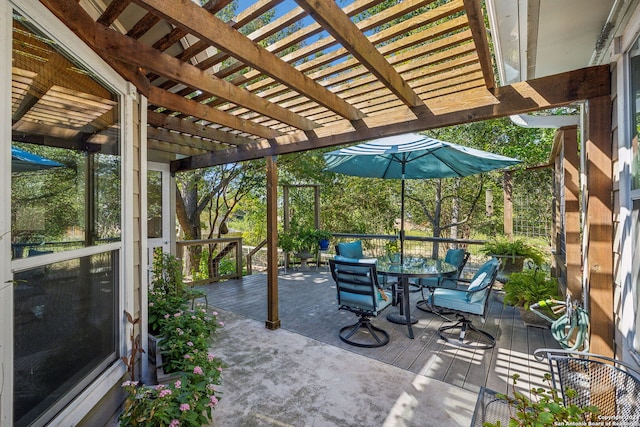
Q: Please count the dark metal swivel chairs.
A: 4